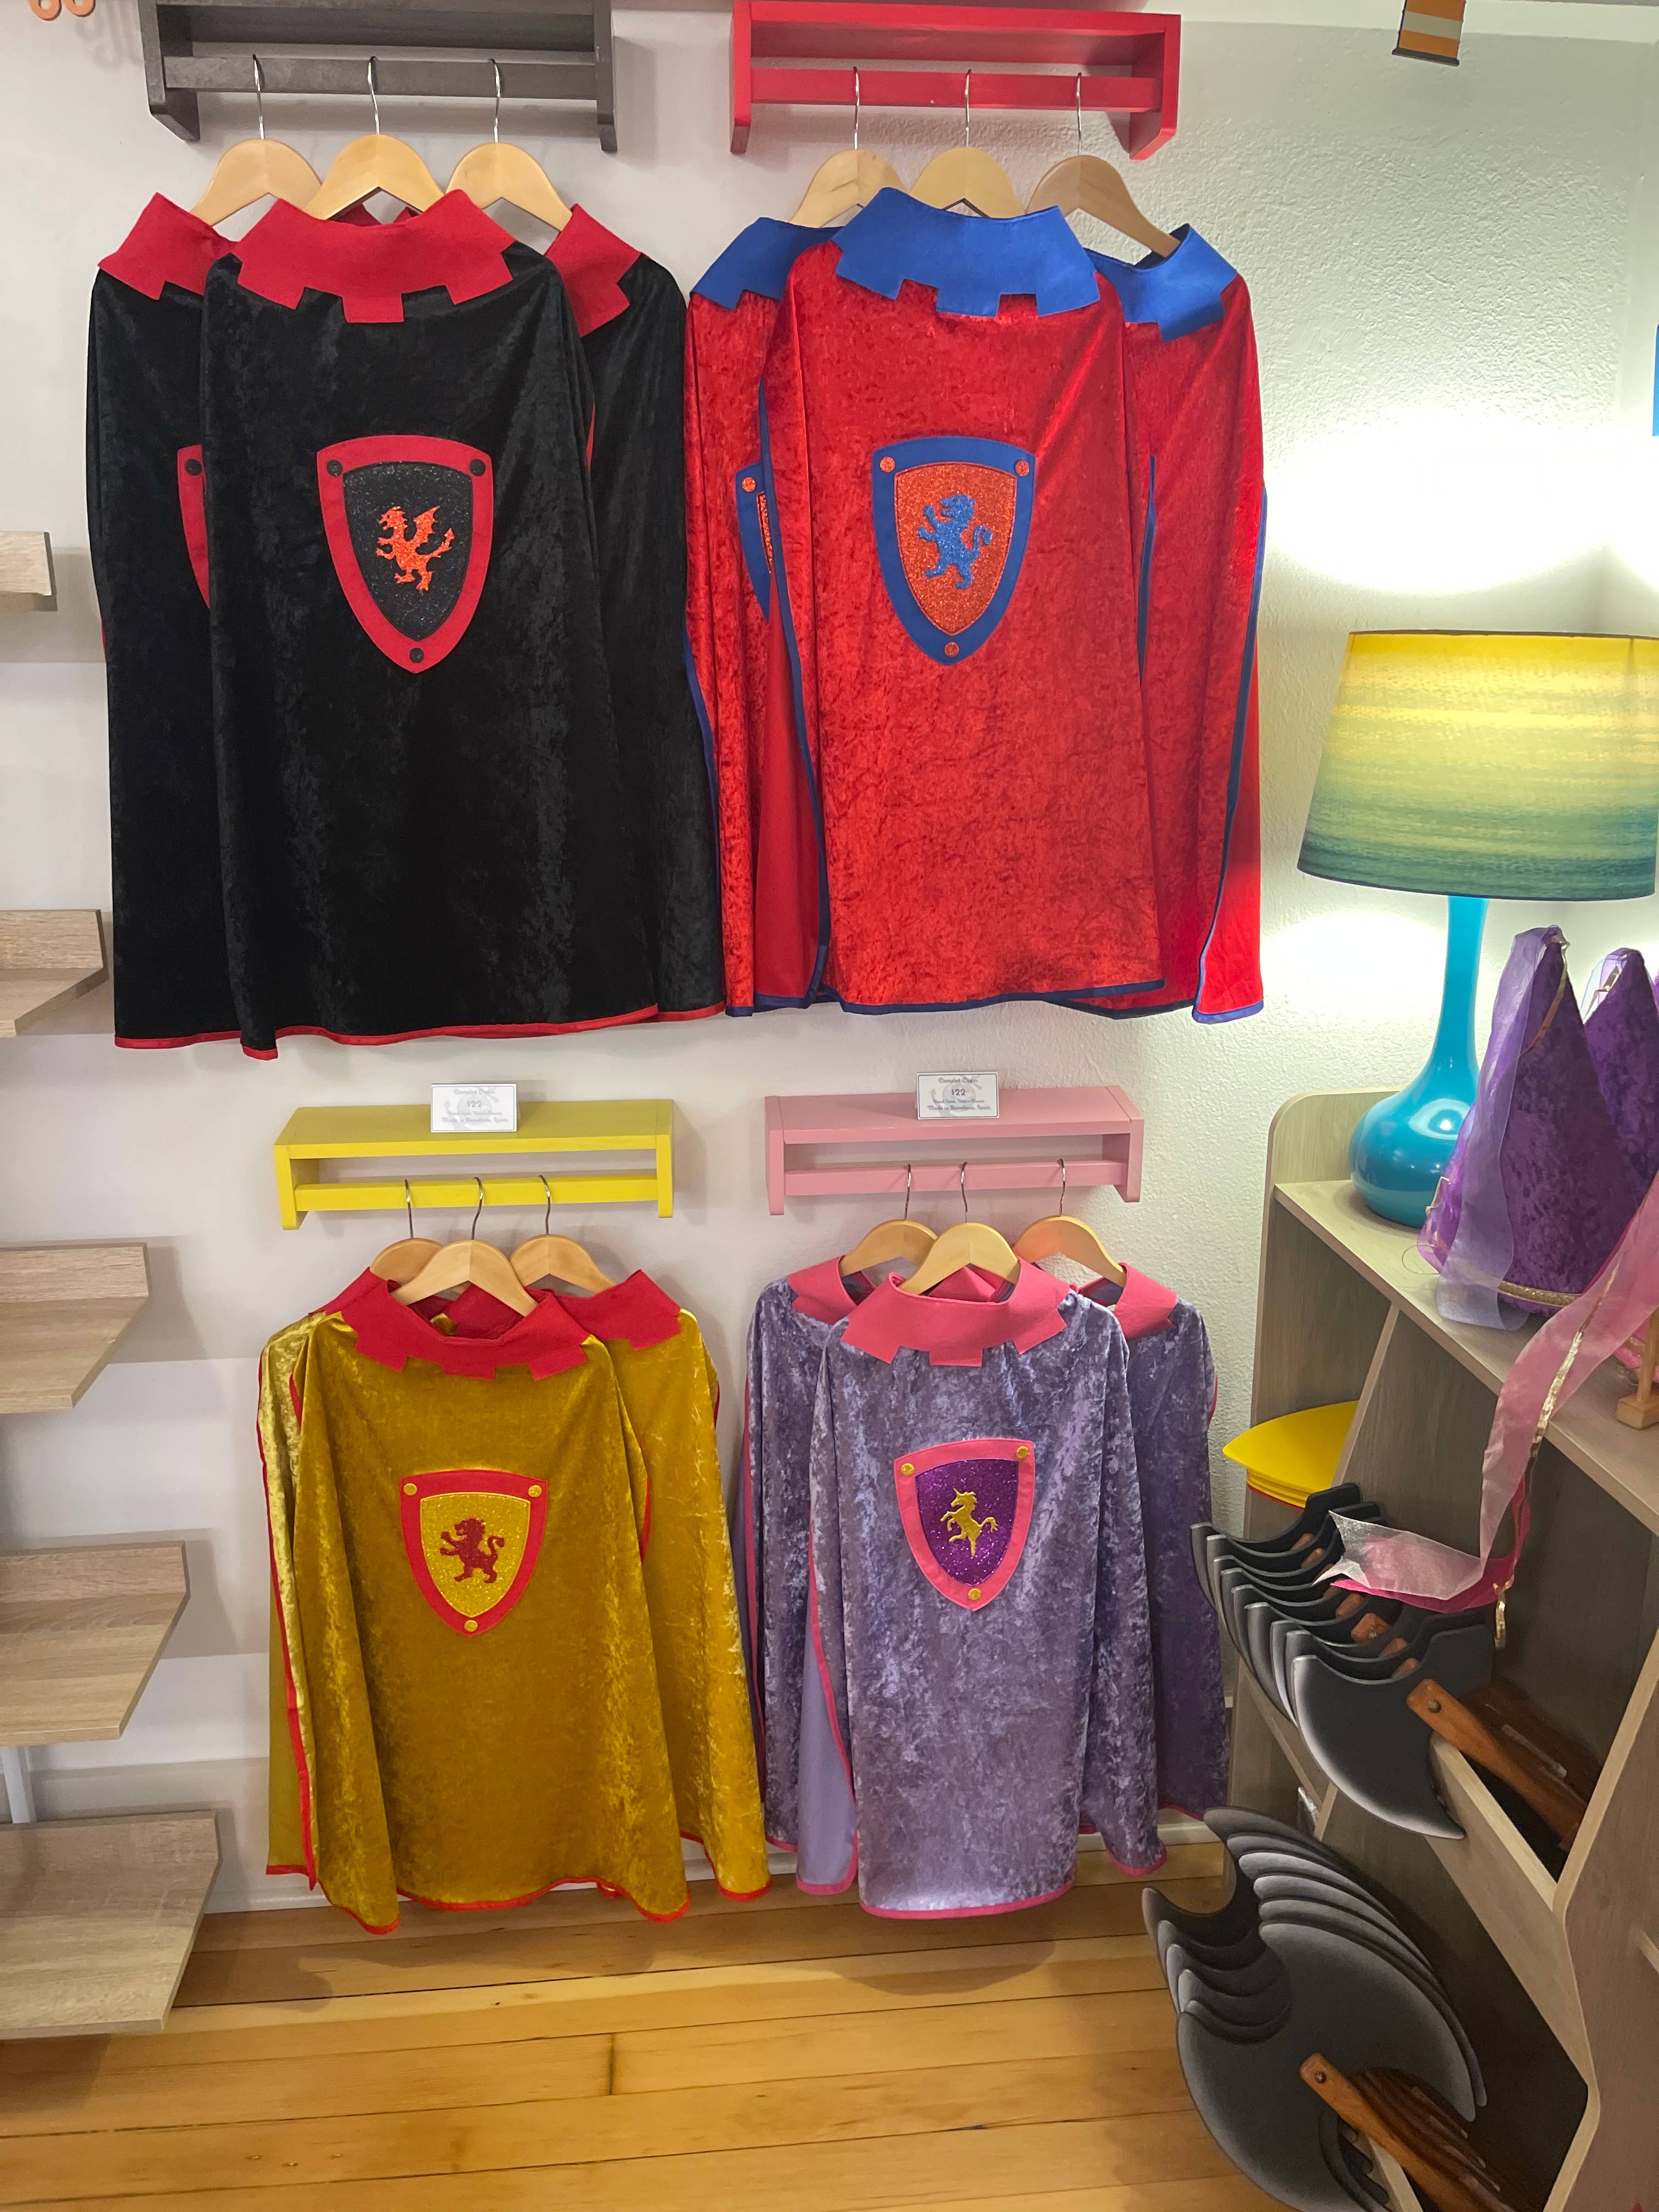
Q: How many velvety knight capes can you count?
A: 12